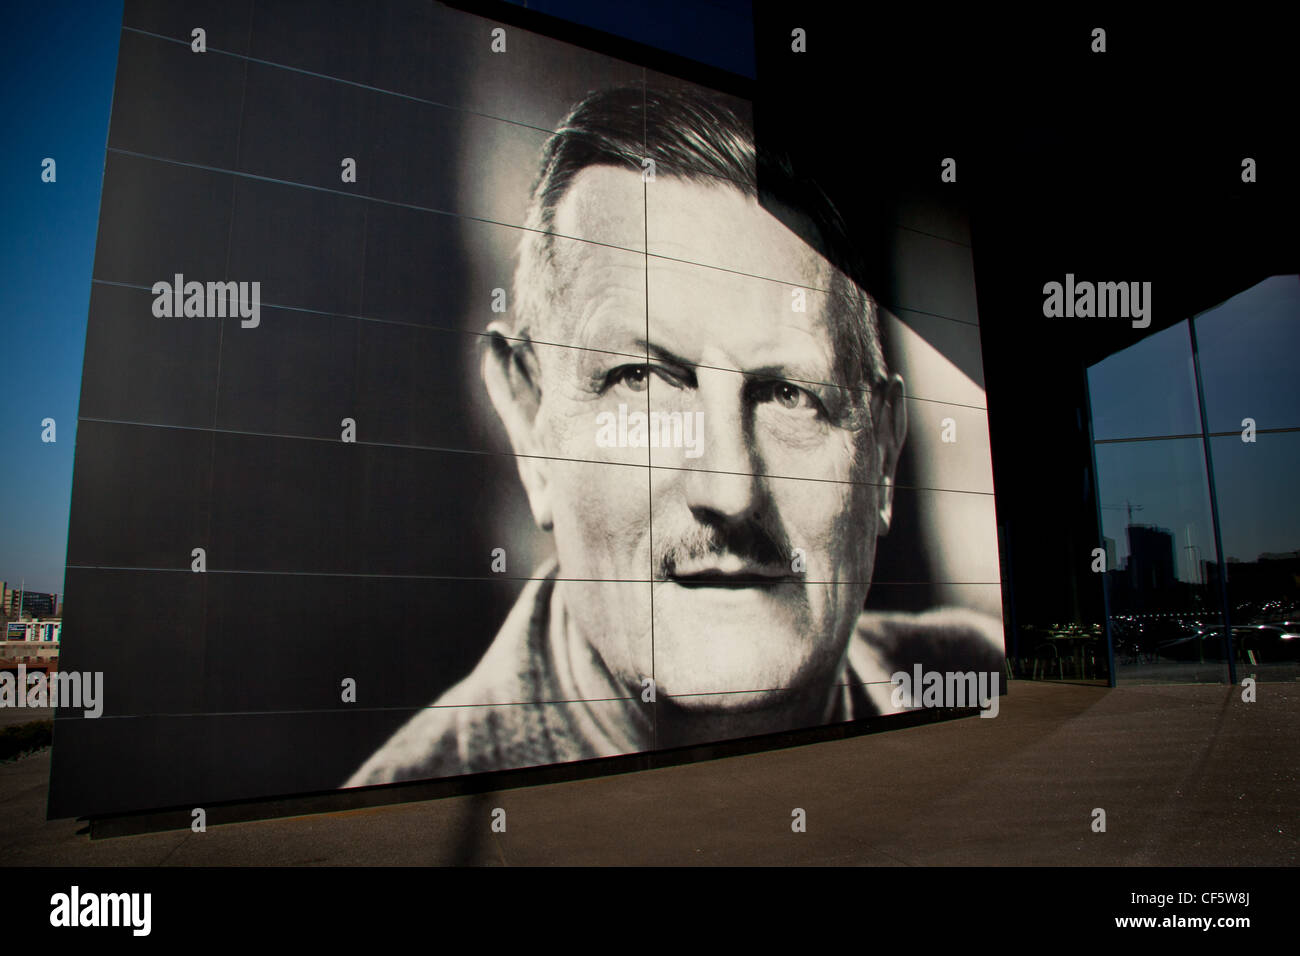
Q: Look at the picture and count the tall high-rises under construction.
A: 1